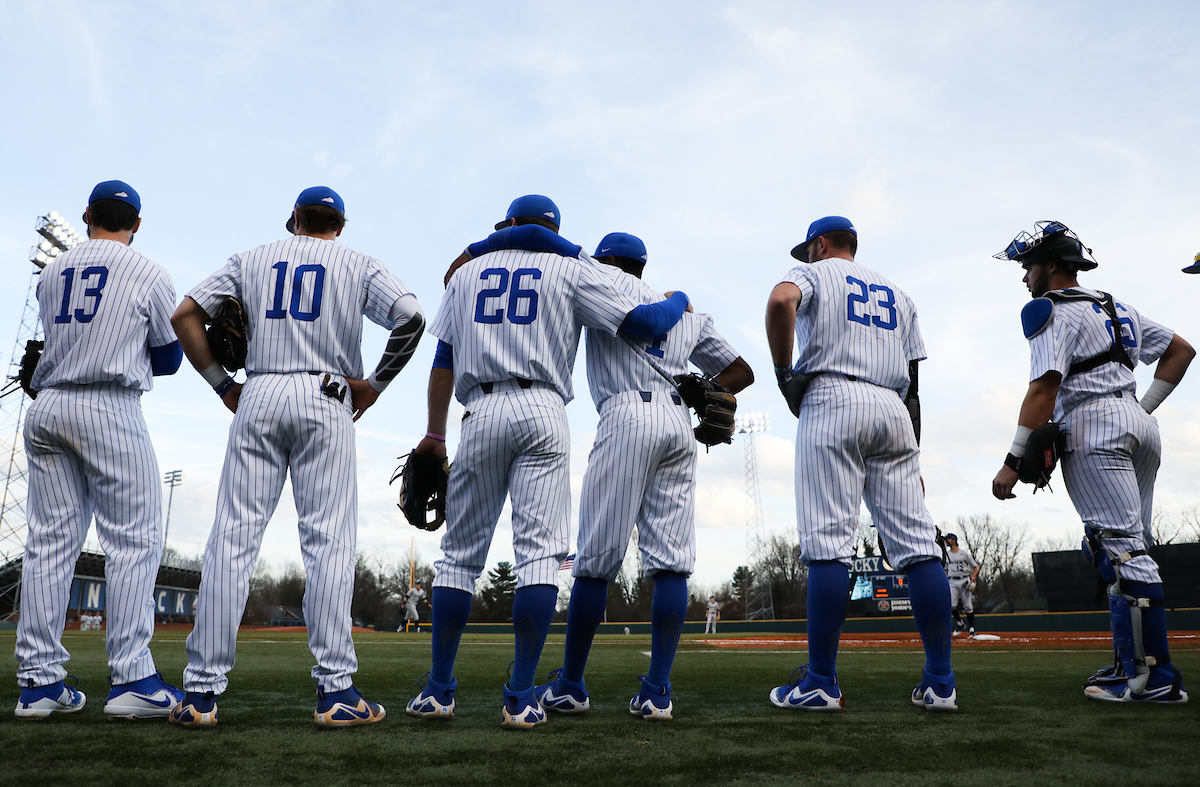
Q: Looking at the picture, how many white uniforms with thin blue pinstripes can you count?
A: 6